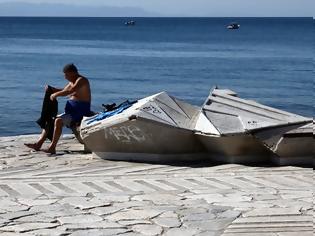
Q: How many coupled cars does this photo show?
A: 0